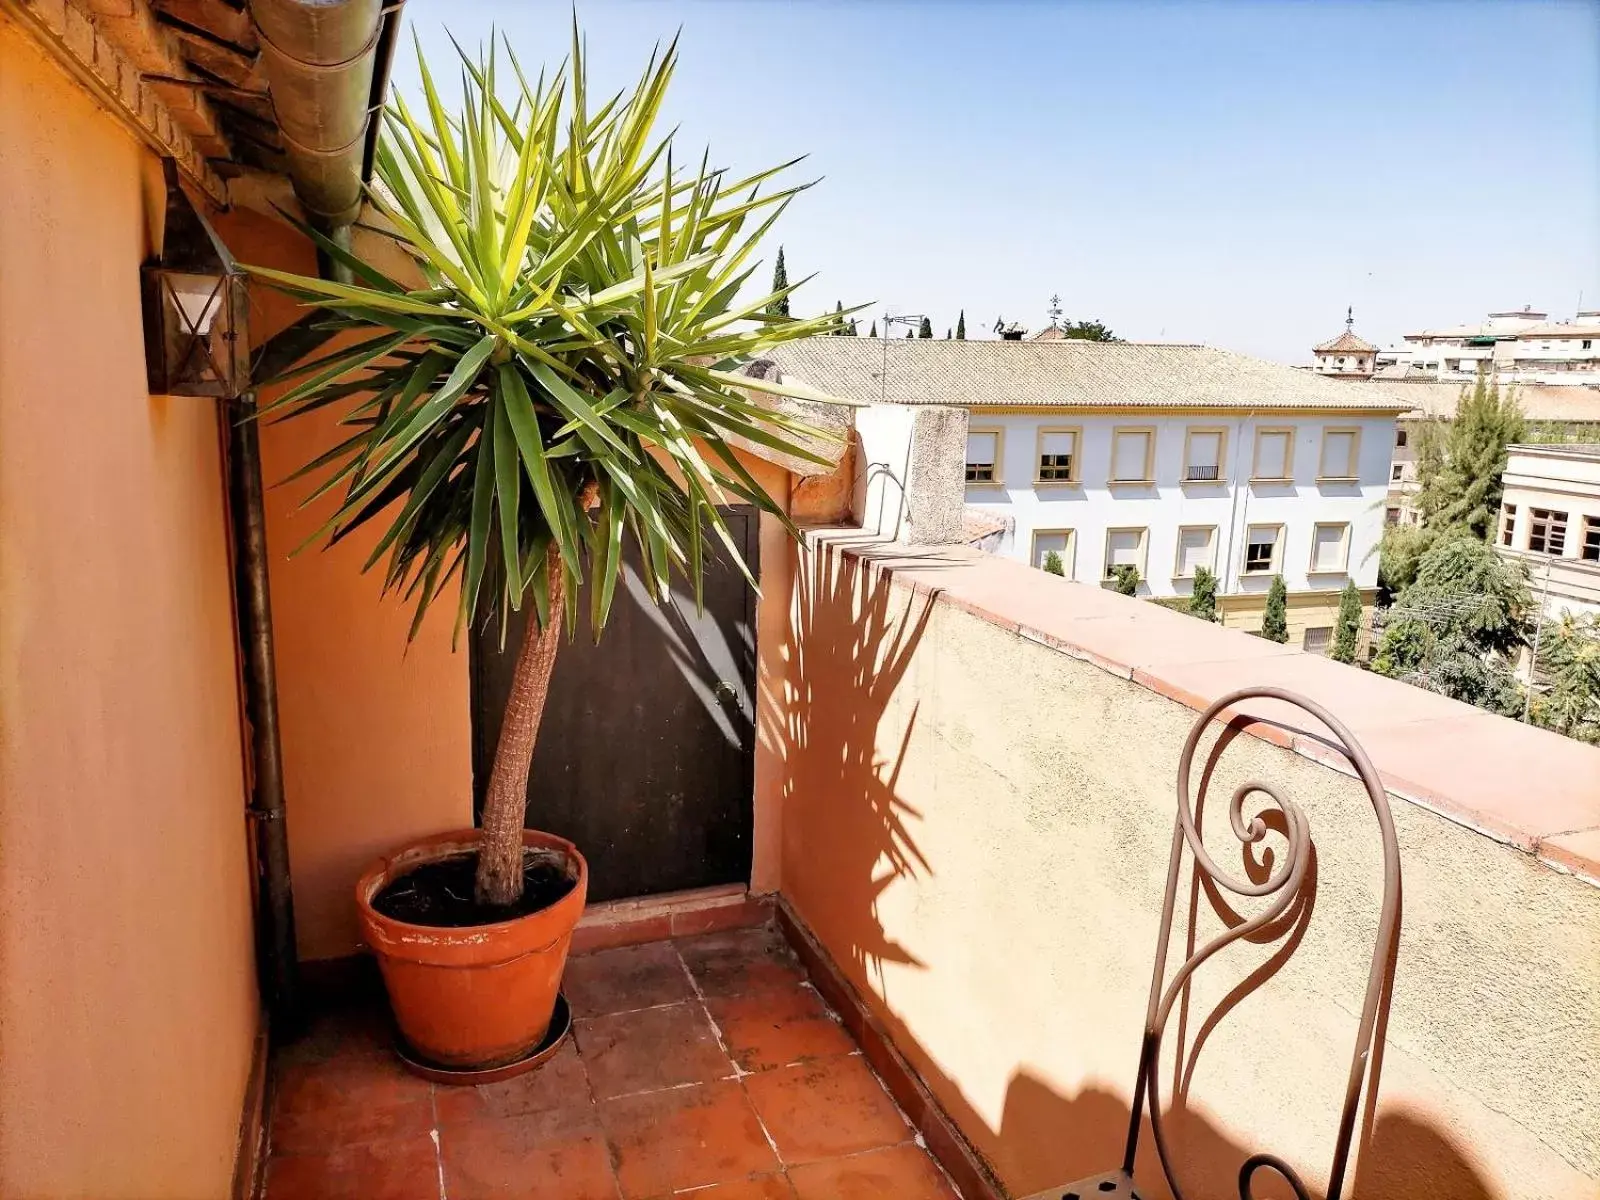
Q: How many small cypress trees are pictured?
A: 5